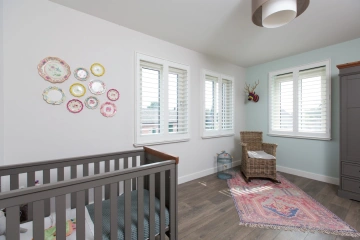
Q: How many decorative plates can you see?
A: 10